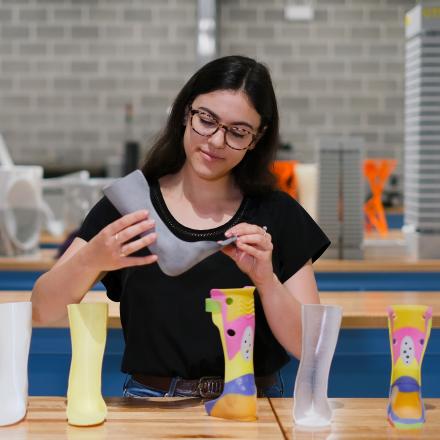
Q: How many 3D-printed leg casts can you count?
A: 6